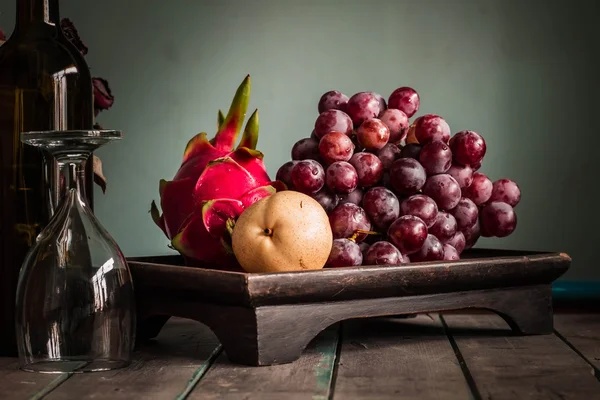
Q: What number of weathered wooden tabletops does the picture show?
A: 1